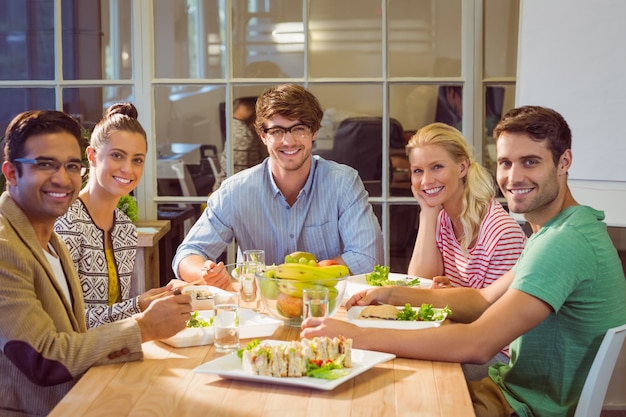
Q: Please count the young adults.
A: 5